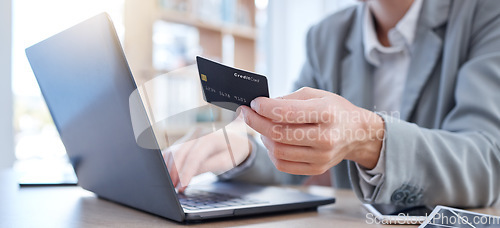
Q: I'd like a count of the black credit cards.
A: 1